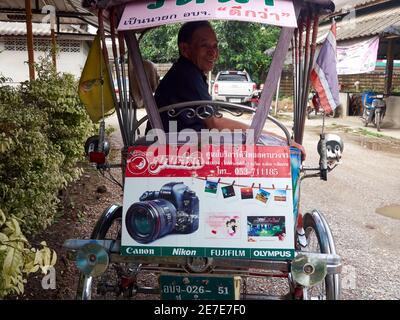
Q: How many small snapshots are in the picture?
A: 5